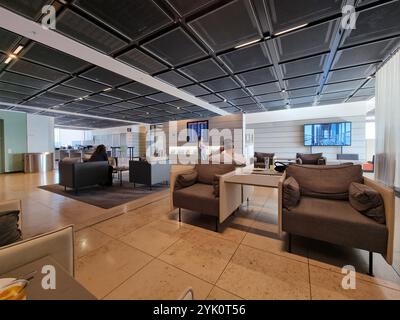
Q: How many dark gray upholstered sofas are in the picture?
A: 2